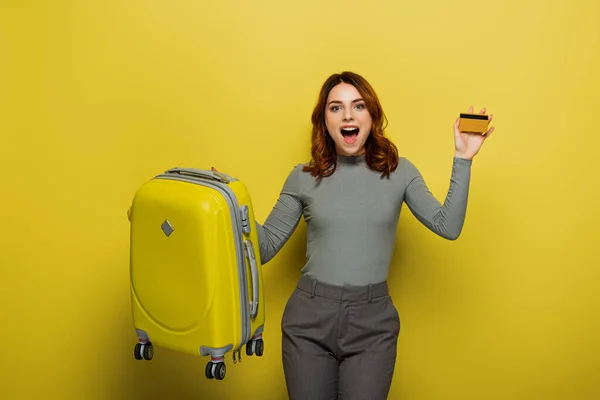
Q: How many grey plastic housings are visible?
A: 3